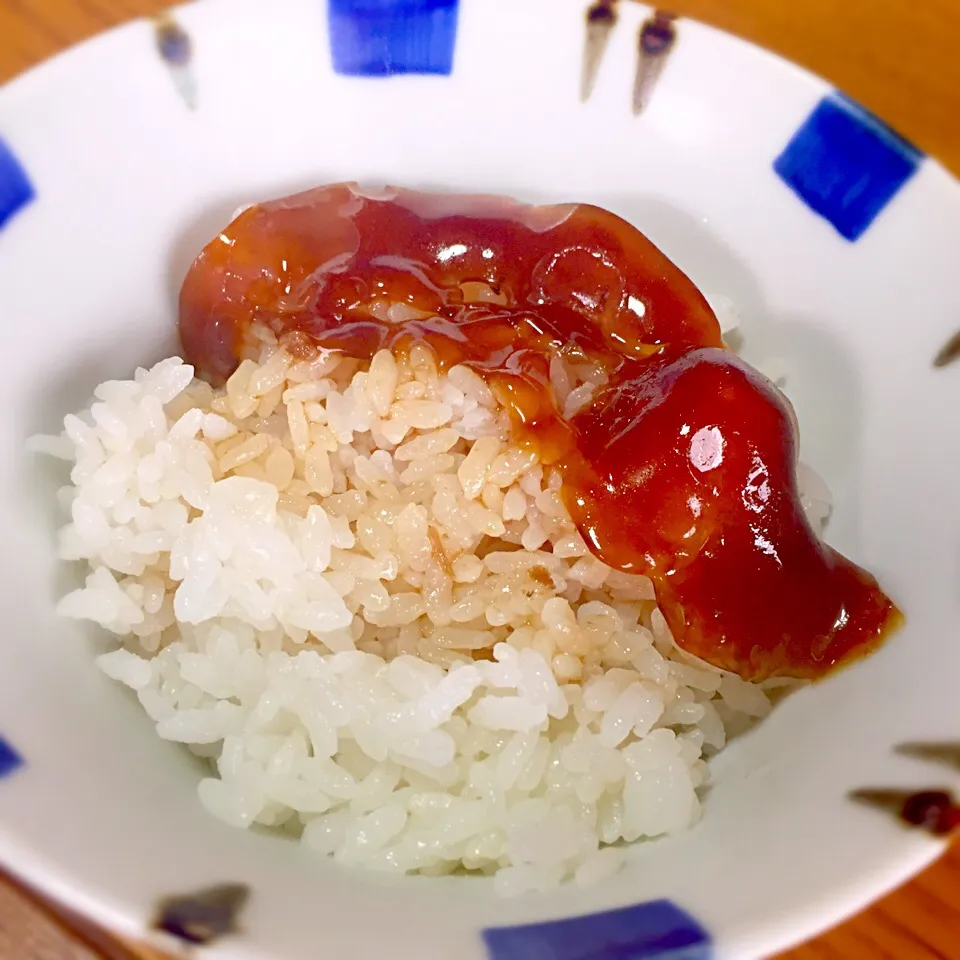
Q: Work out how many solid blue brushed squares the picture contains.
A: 5